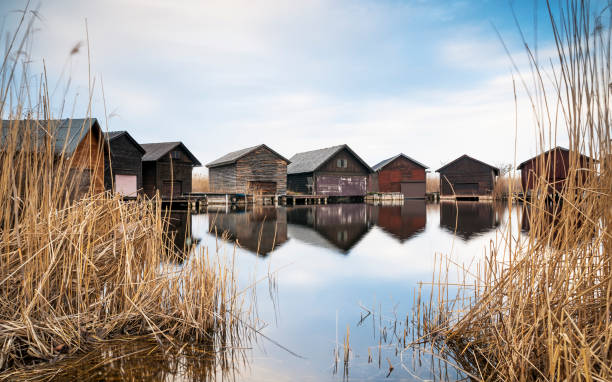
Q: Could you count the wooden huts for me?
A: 8